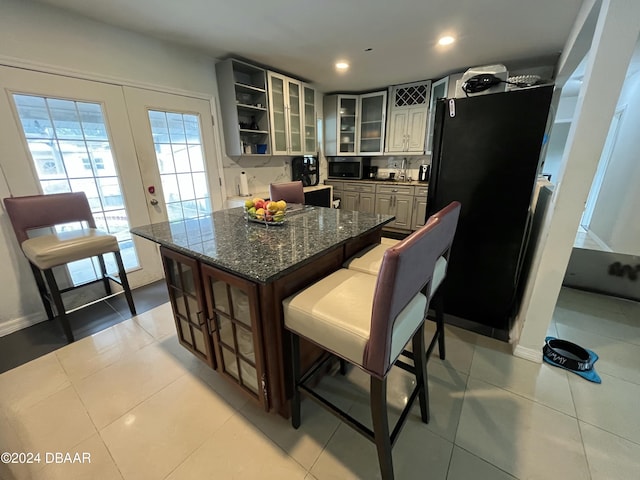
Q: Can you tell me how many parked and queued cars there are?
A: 0